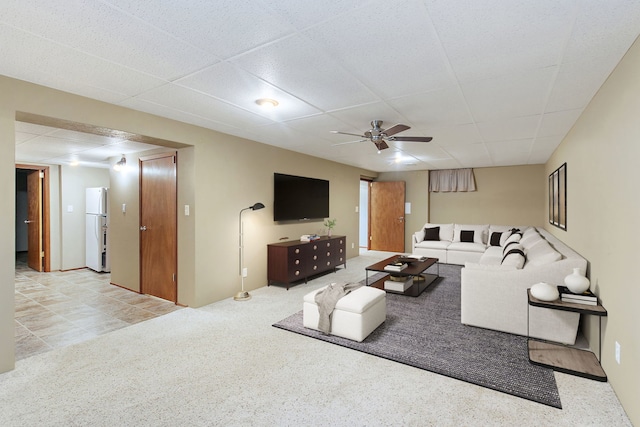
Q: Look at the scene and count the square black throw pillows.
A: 3